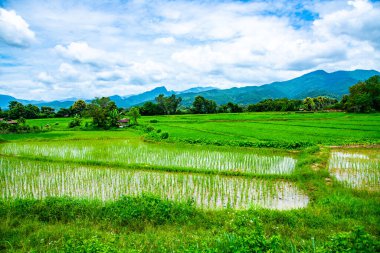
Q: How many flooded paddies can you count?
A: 3